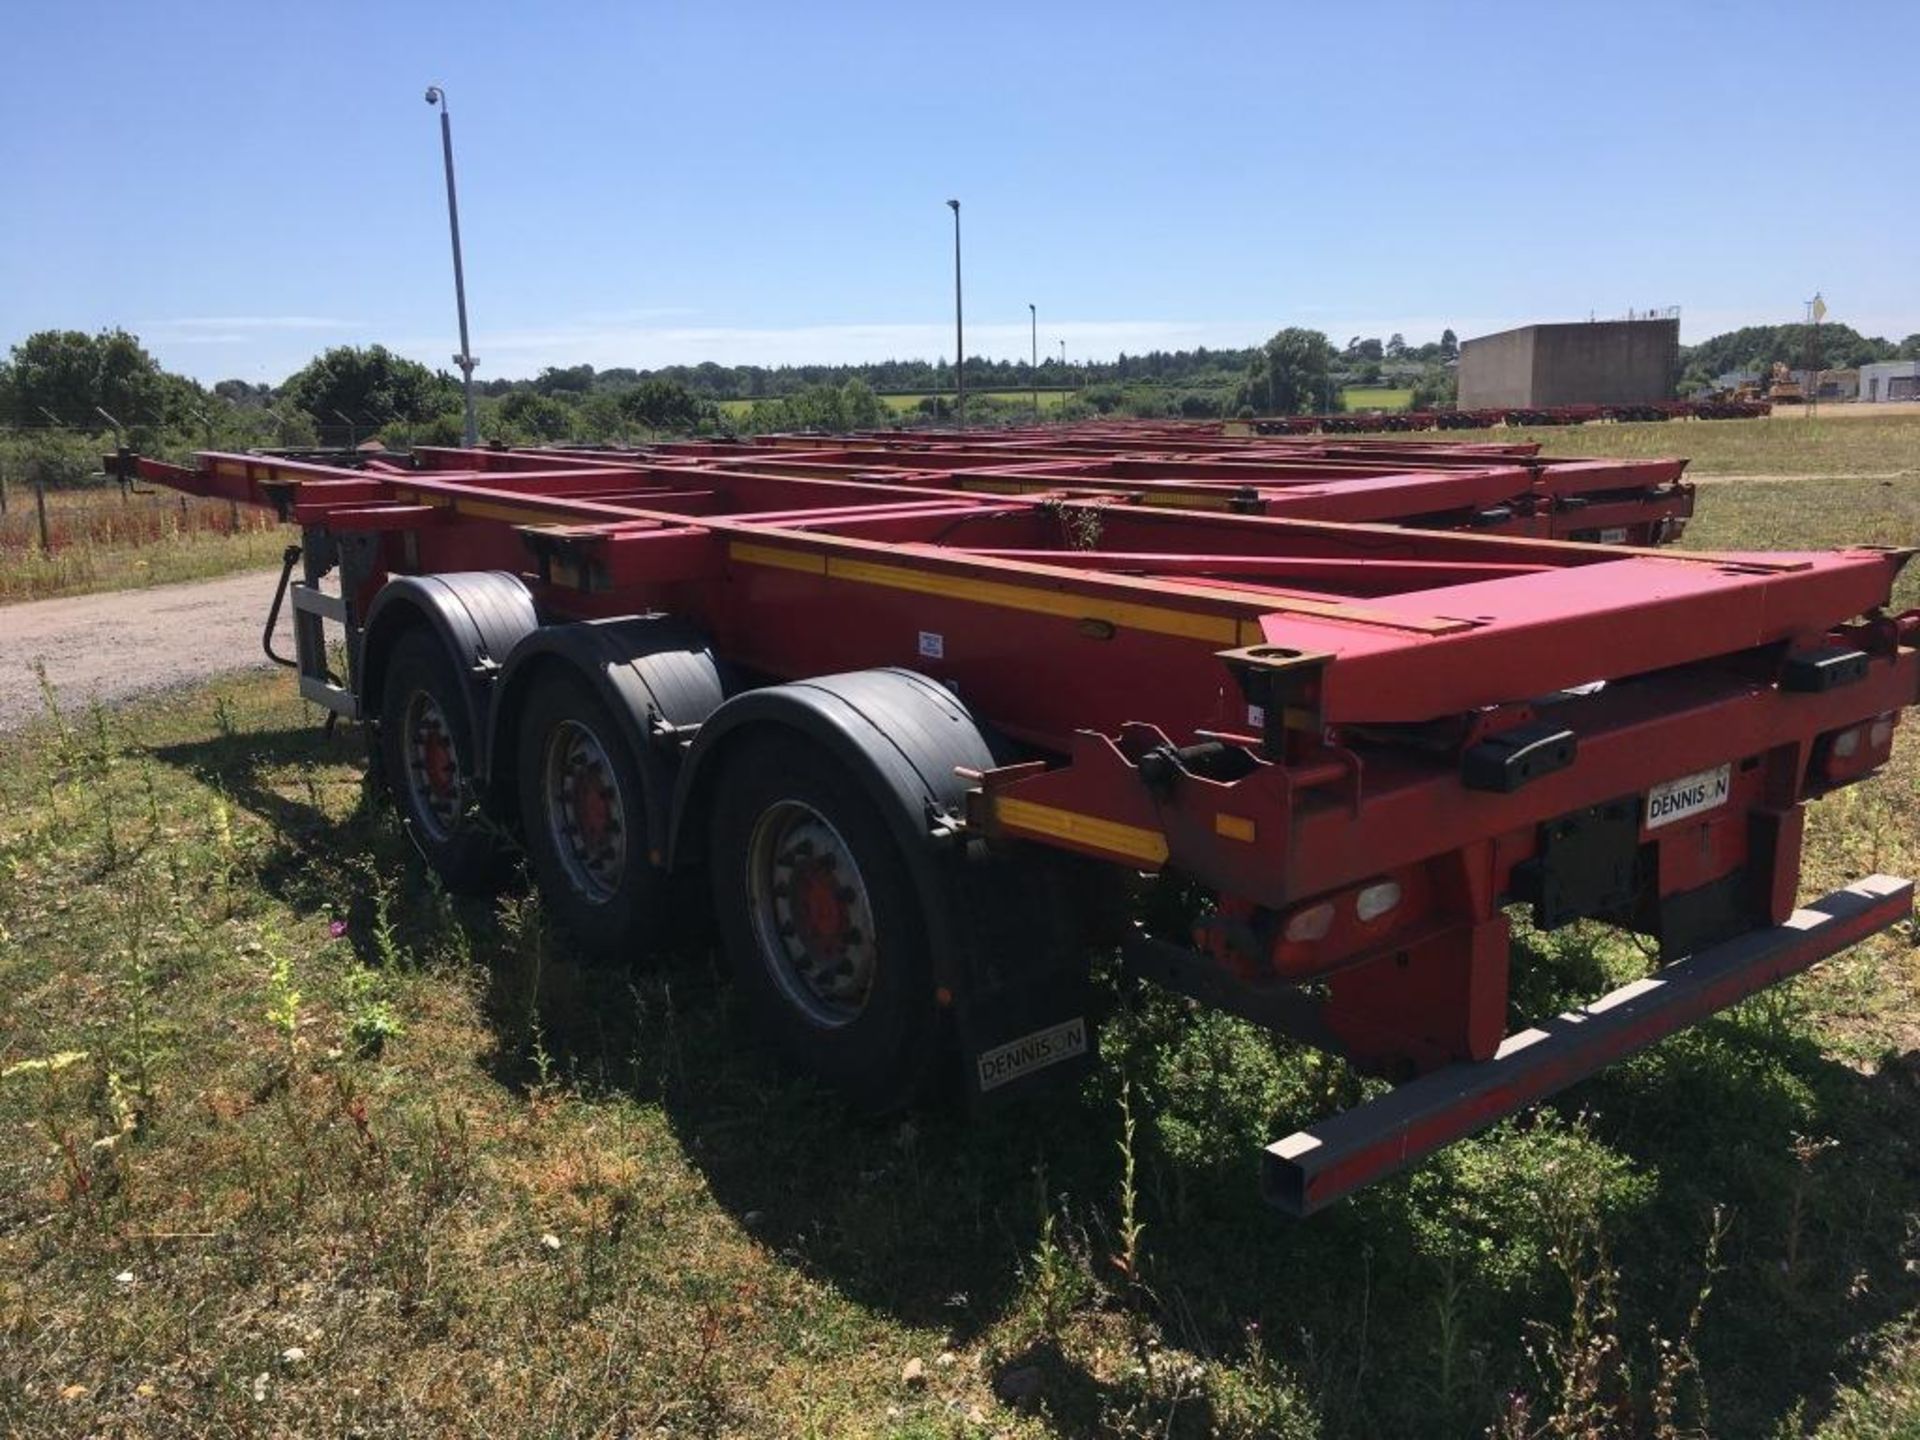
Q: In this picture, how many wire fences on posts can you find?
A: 1